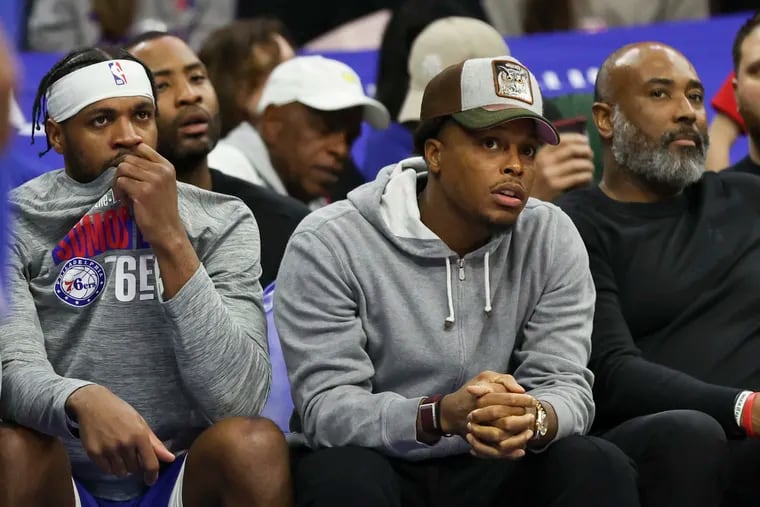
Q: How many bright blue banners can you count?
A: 1